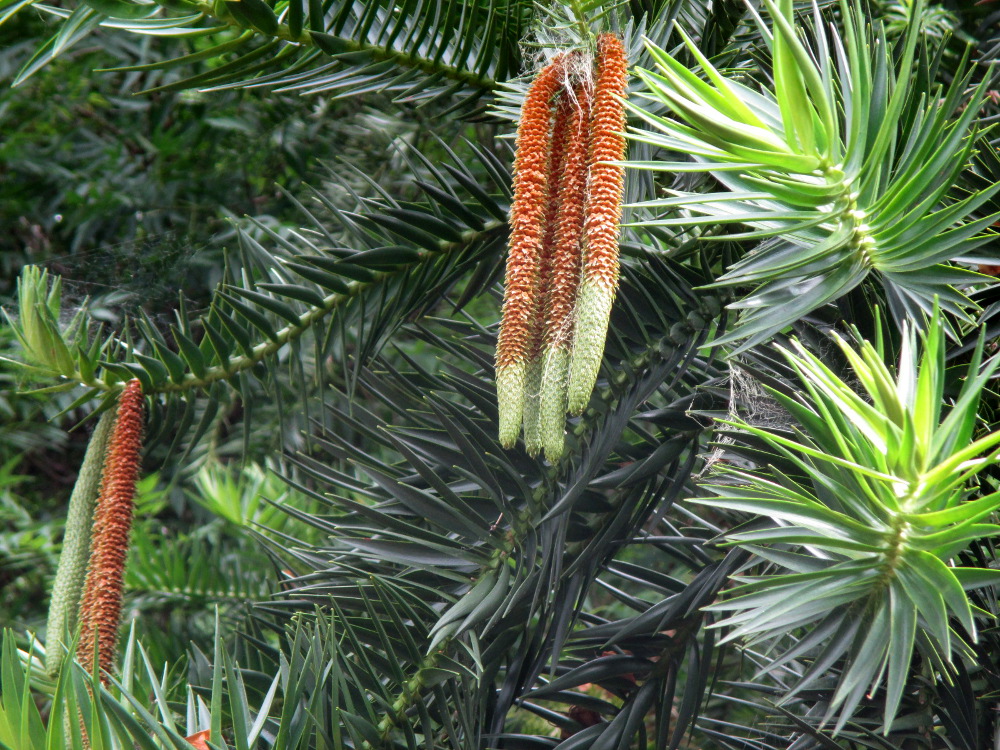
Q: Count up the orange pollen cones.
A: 5